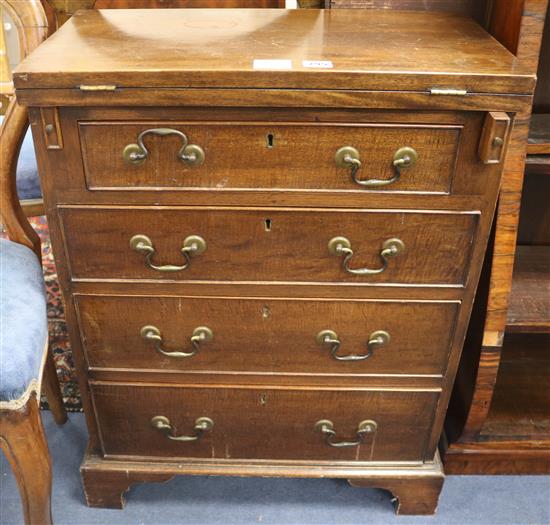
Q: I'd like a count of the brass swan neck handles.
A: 8